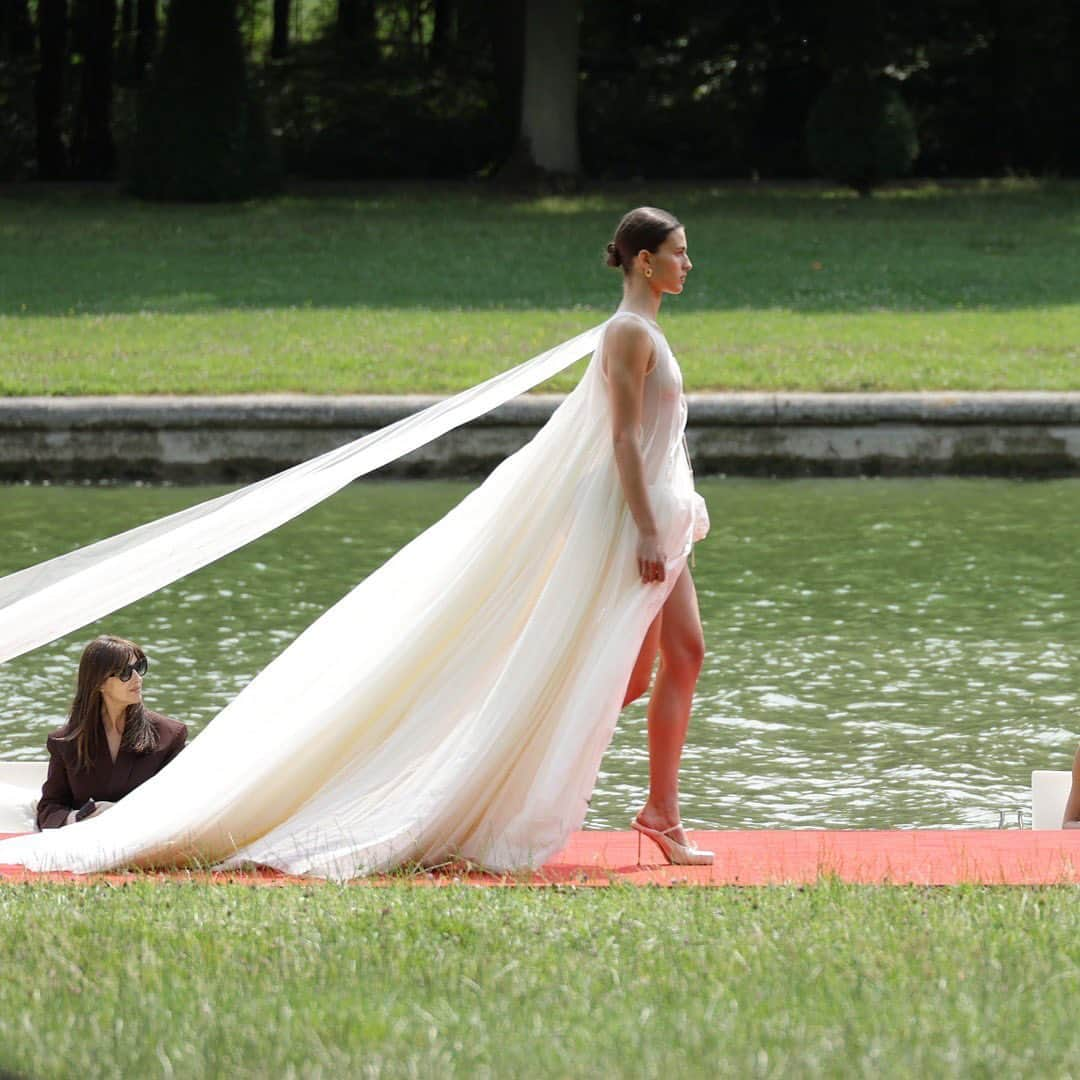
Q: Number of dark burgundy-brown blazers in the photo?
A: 1